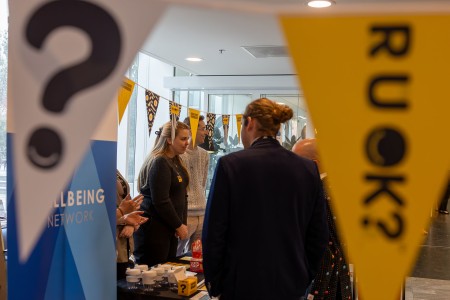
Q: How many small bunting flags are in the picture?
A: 7